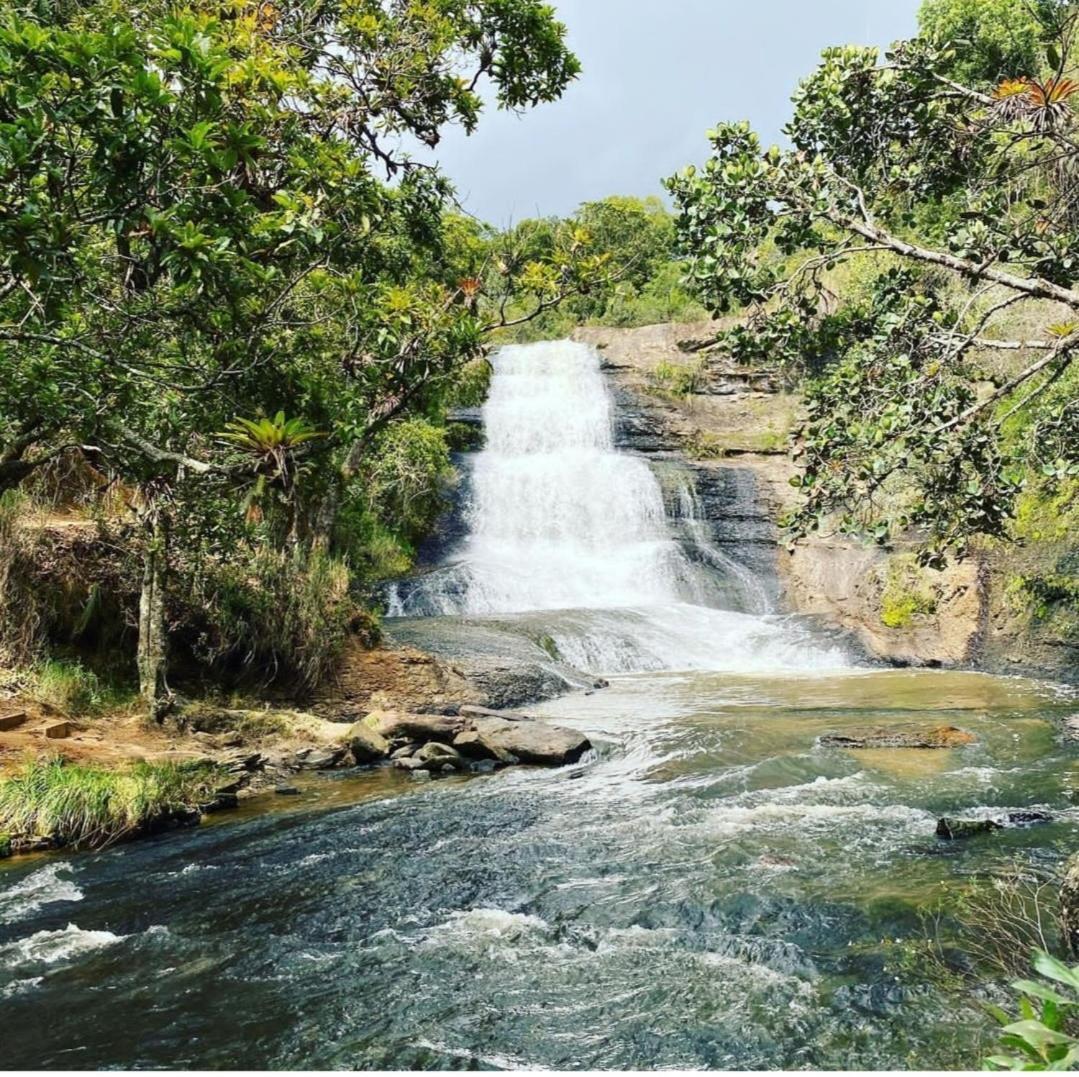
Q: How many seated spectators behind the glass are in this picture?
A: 0